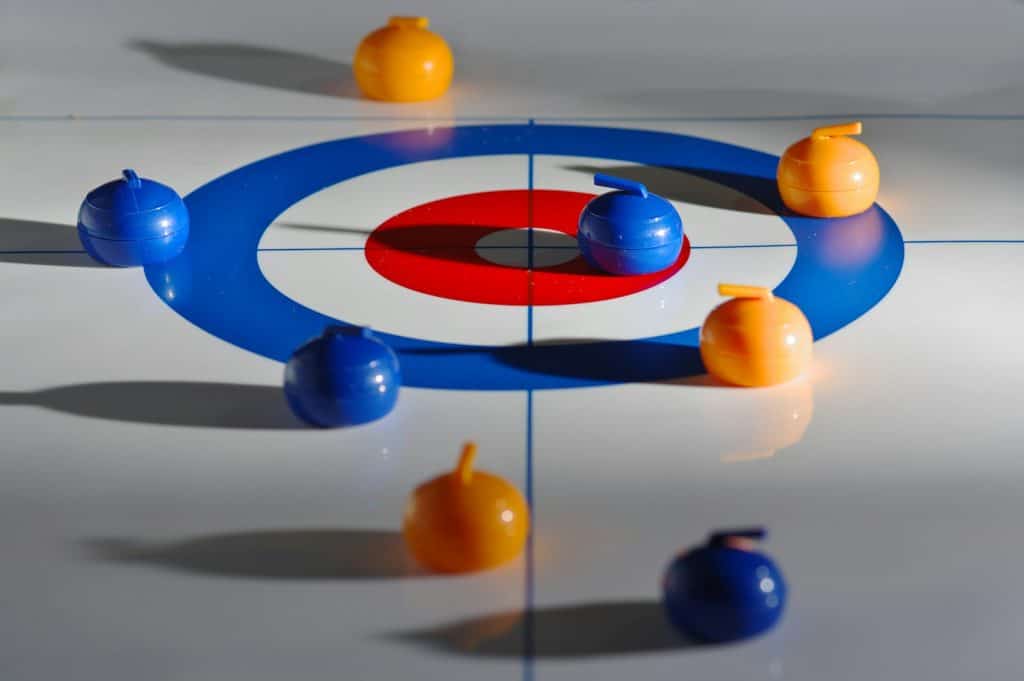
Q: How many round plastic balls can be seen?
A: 8